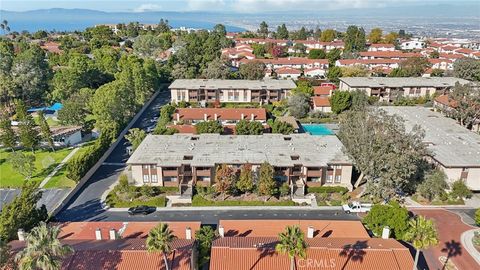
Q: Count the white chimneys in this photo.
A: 12